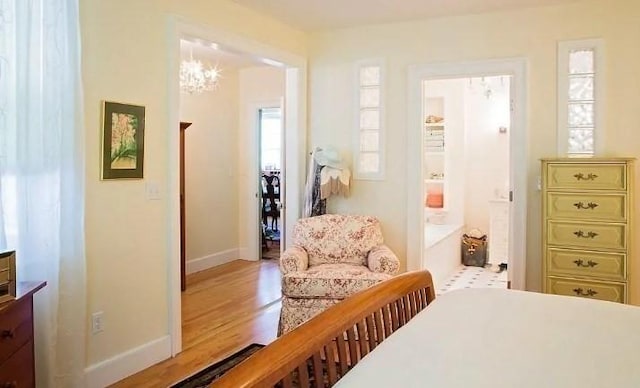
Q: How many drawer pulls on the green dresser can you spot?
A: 5